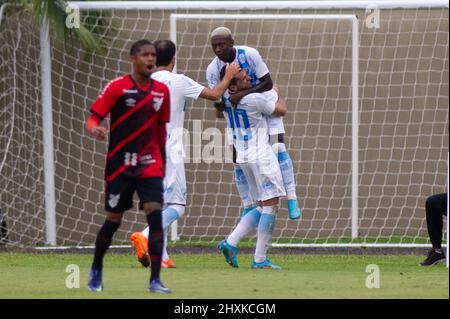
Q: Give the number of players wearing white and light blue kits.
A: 3